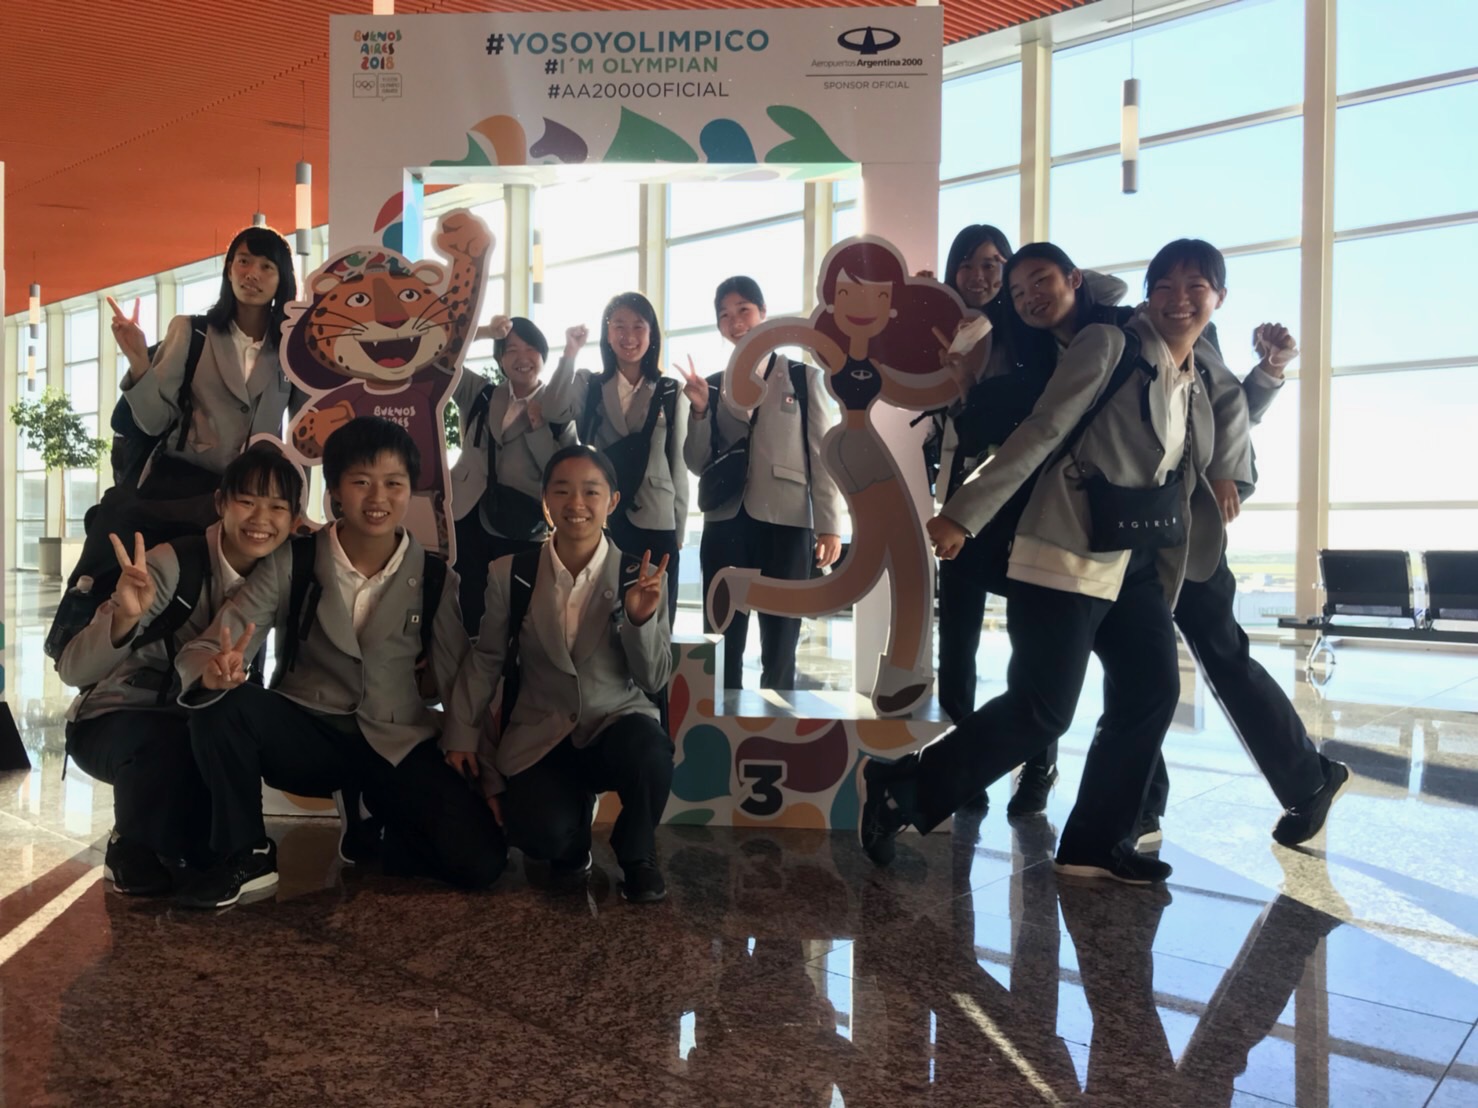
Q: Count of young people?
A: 10